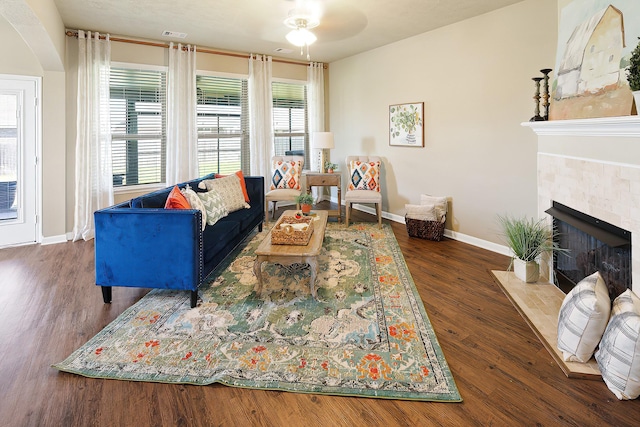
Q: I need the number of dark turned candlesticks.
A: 2